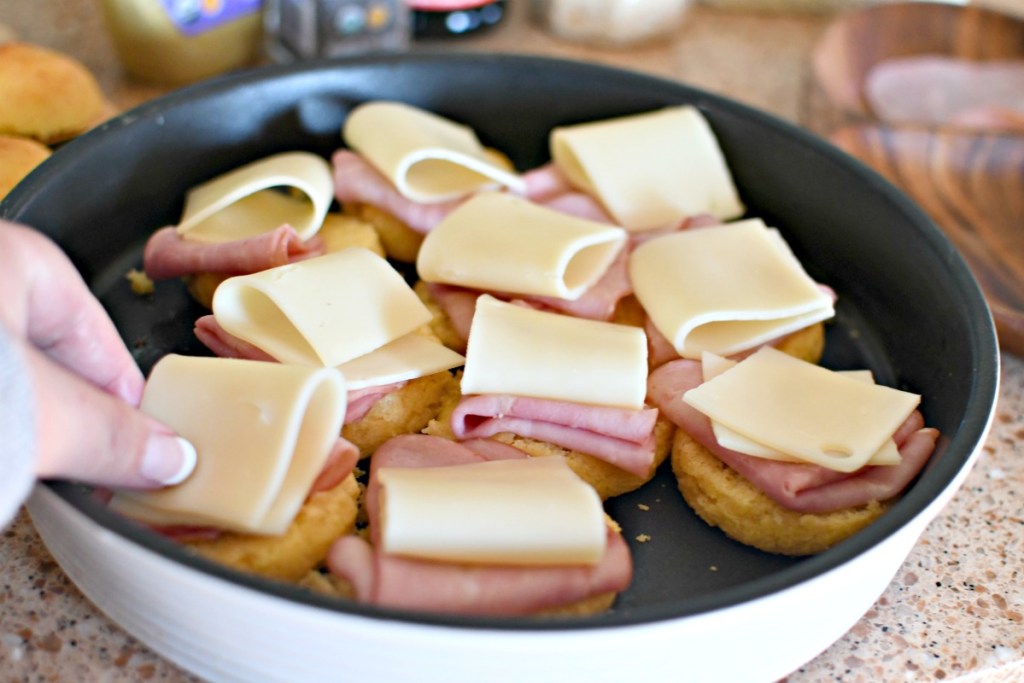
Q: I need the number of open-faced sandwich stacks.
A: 10